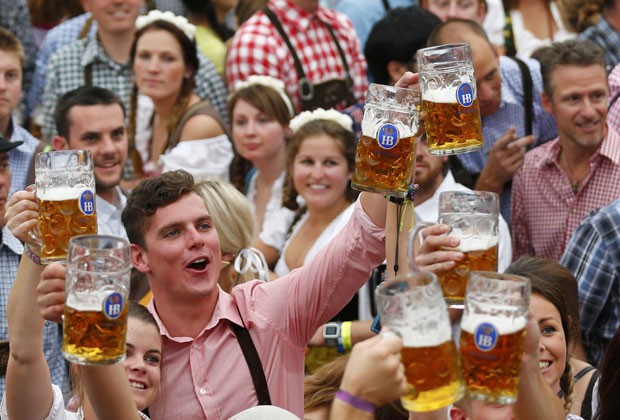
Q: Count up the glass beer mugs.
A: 7